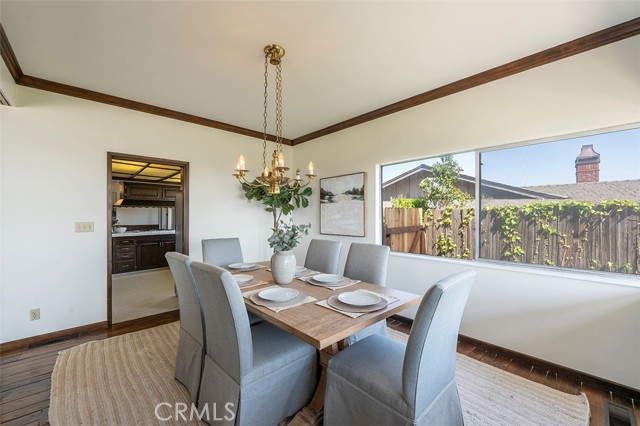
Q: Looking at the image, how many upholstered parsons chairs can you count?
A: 6